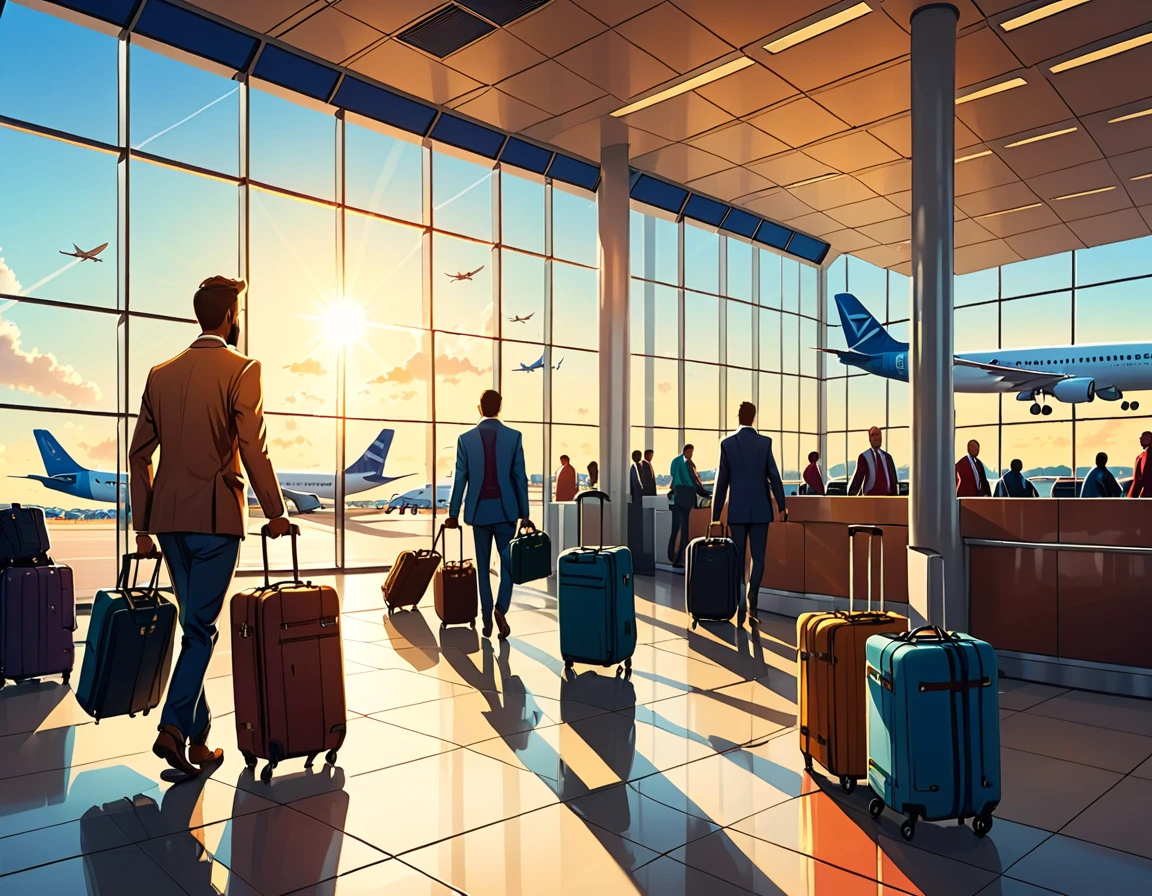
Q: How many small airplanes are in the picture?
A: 4